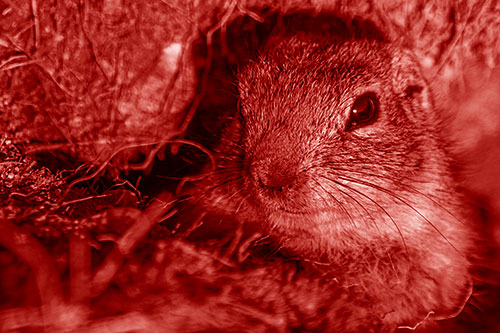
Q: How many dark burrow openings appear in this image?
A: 1